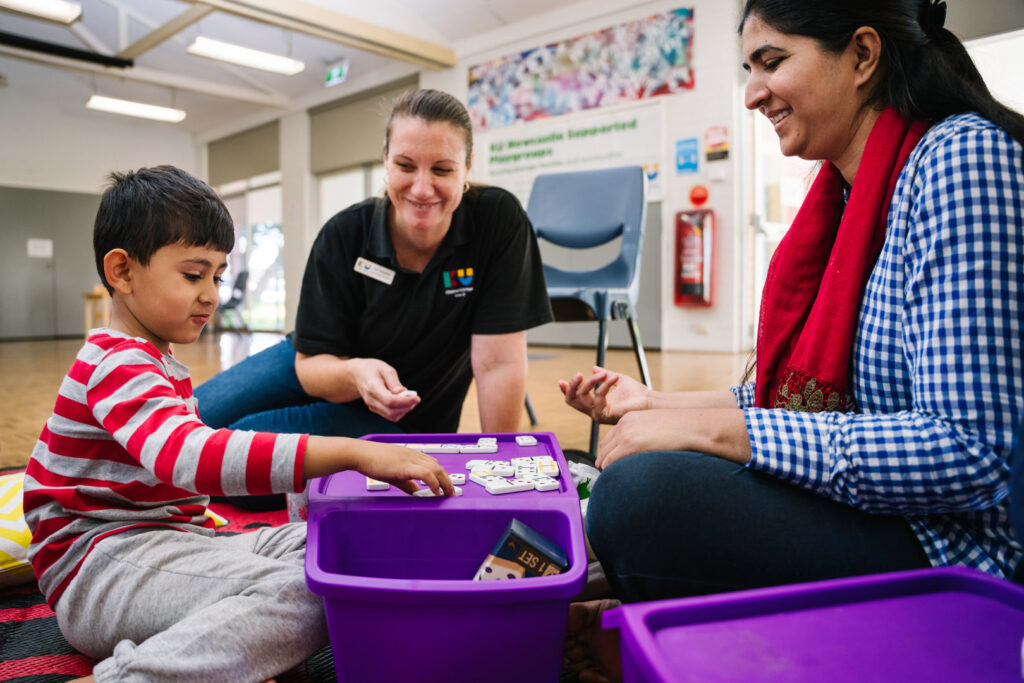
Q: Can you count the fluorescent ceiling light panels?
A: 3